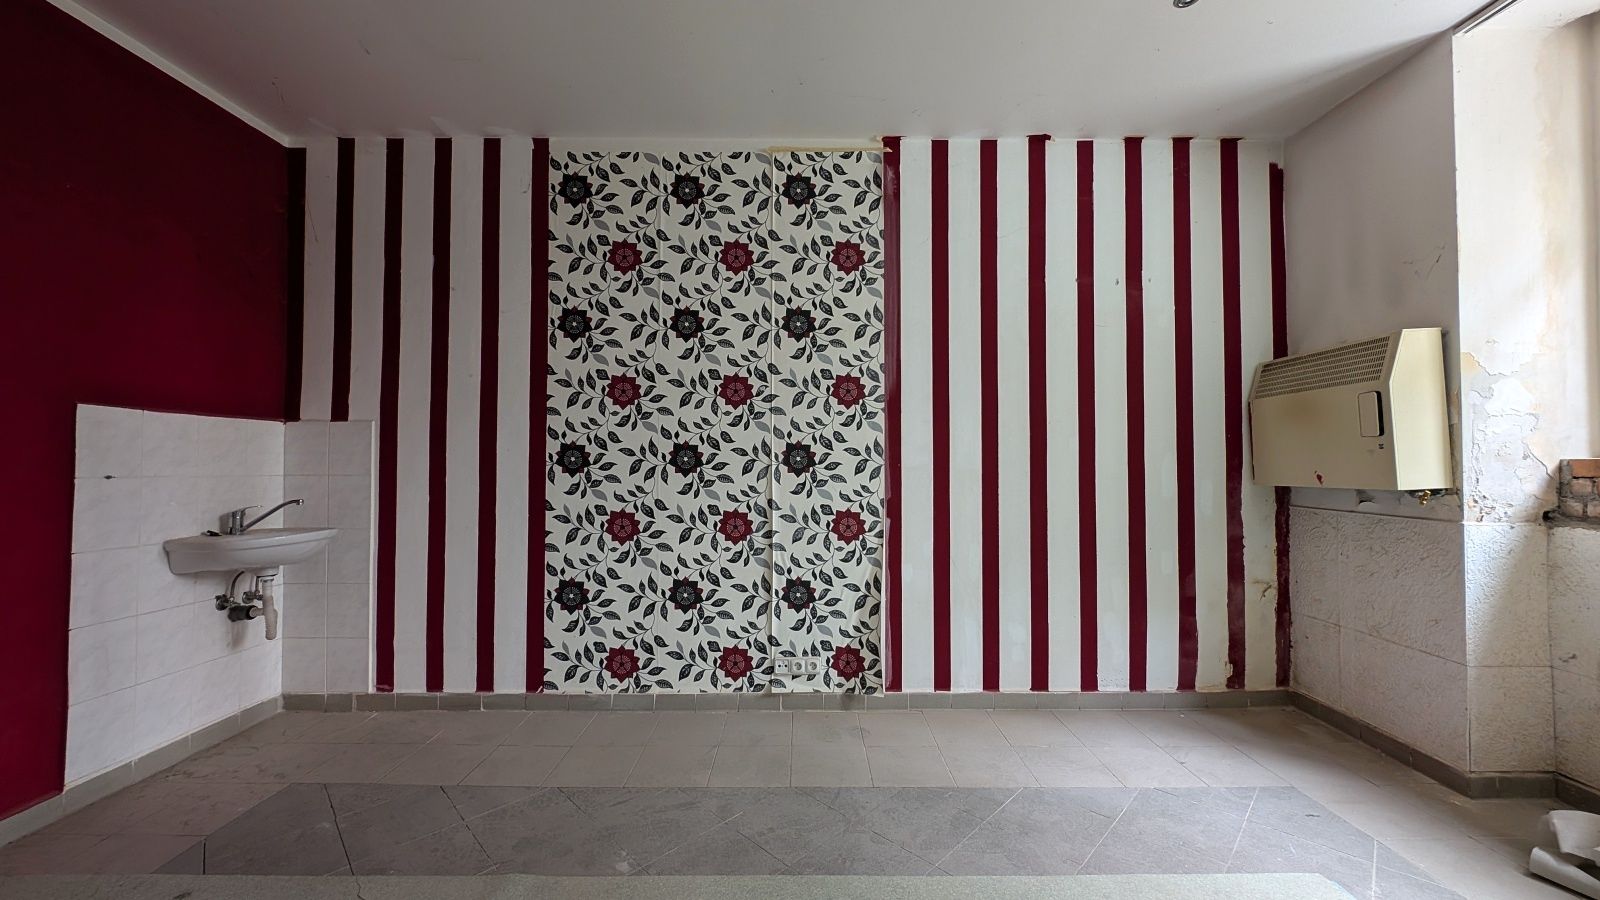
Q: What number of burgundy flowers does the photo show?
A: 12